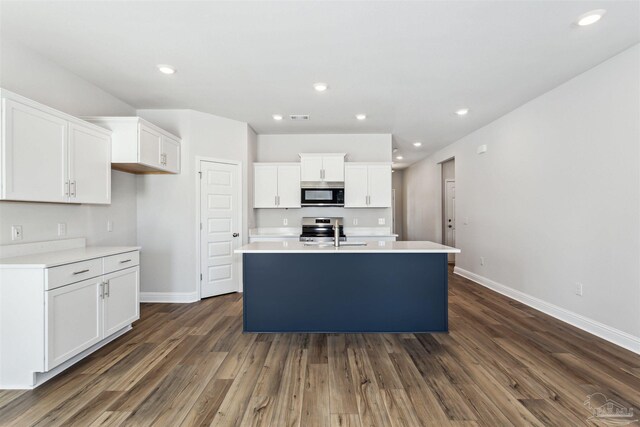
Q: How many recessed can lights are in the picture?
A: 8